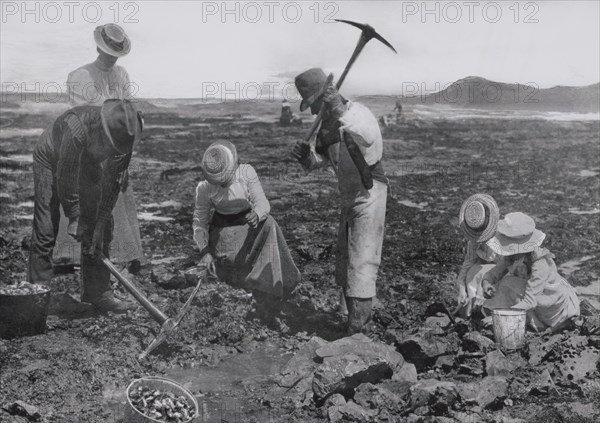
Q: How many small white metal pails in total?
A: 1